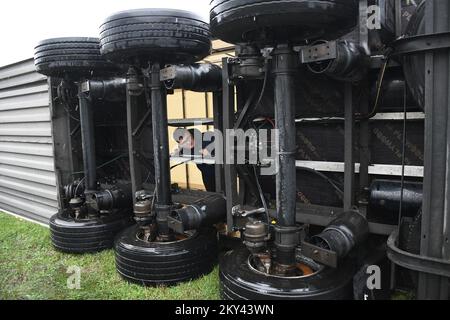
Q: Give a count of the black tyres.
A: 6